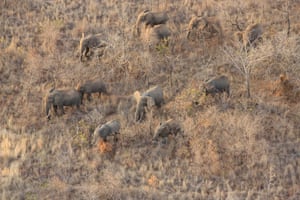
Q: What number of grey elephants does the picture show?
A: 11